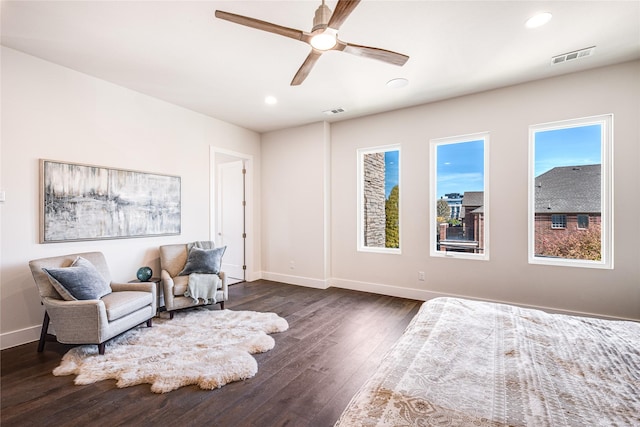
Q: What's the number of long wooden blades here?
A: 4